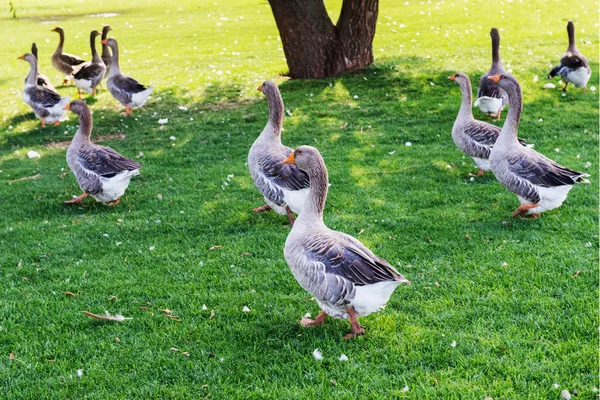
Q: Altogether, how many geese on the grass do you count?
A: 13